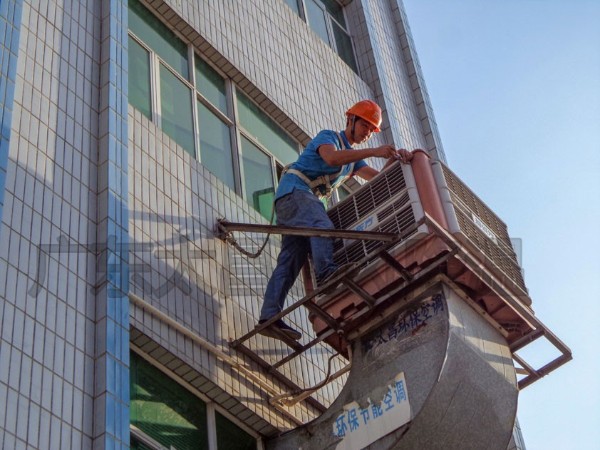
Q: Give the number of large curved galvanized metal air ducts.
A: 1